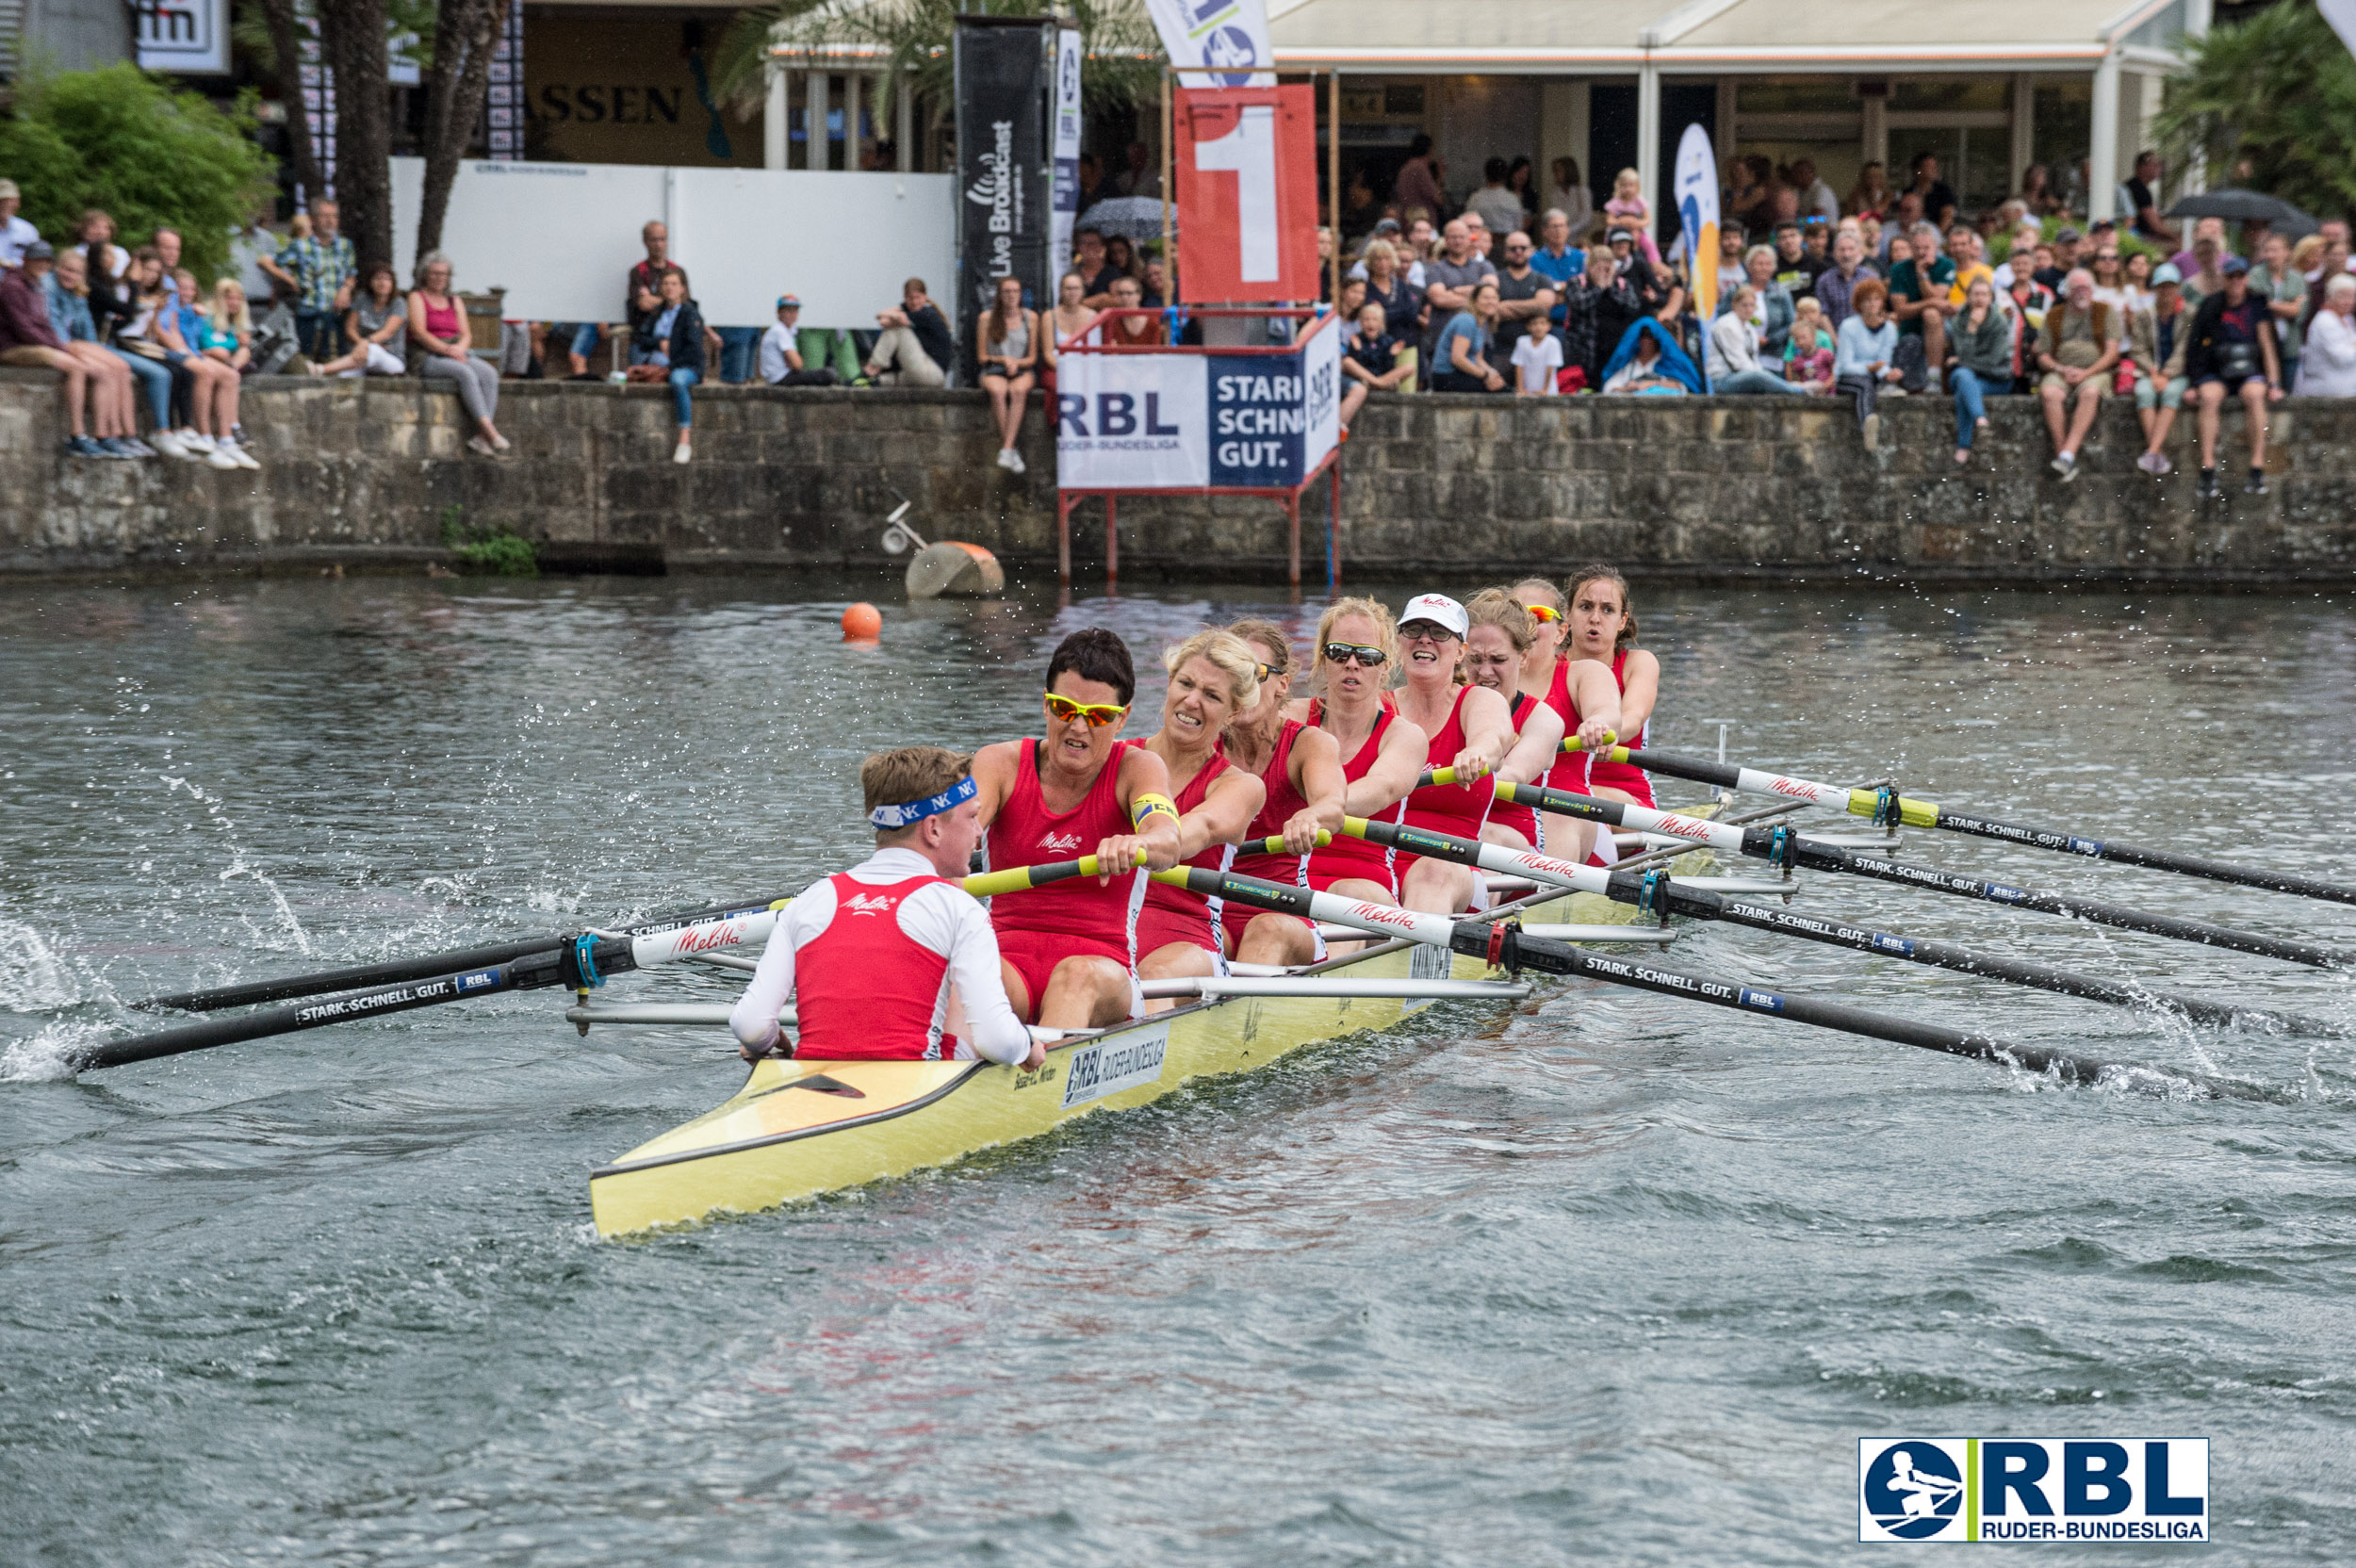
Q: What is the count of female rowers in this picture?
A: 8